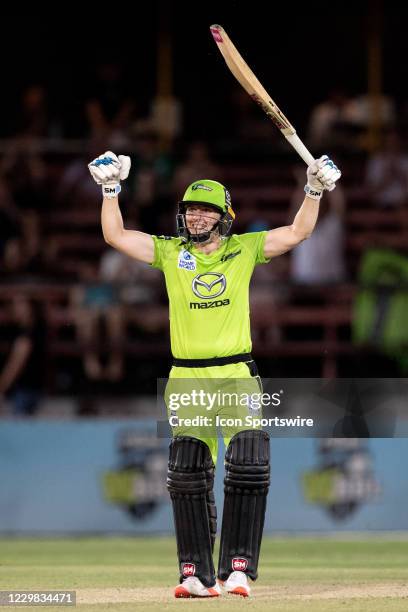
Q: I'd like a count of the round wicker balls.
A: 0